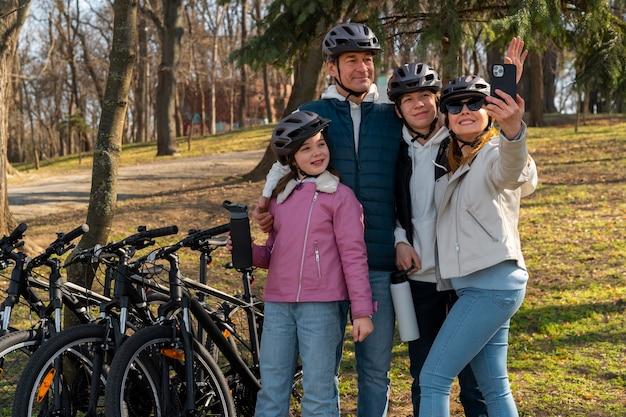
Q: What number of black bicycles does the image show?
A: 4